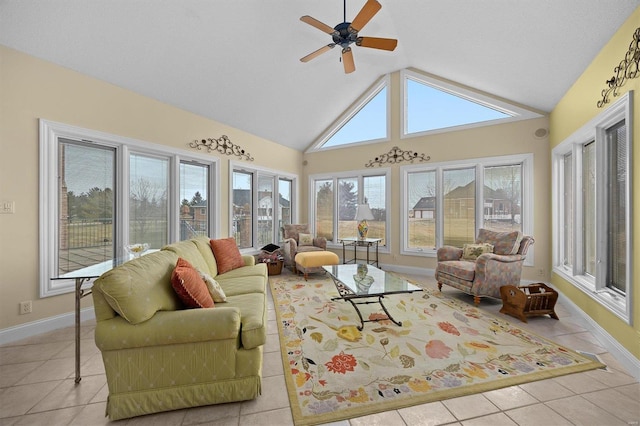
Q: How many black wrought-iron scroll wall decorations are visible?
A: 3